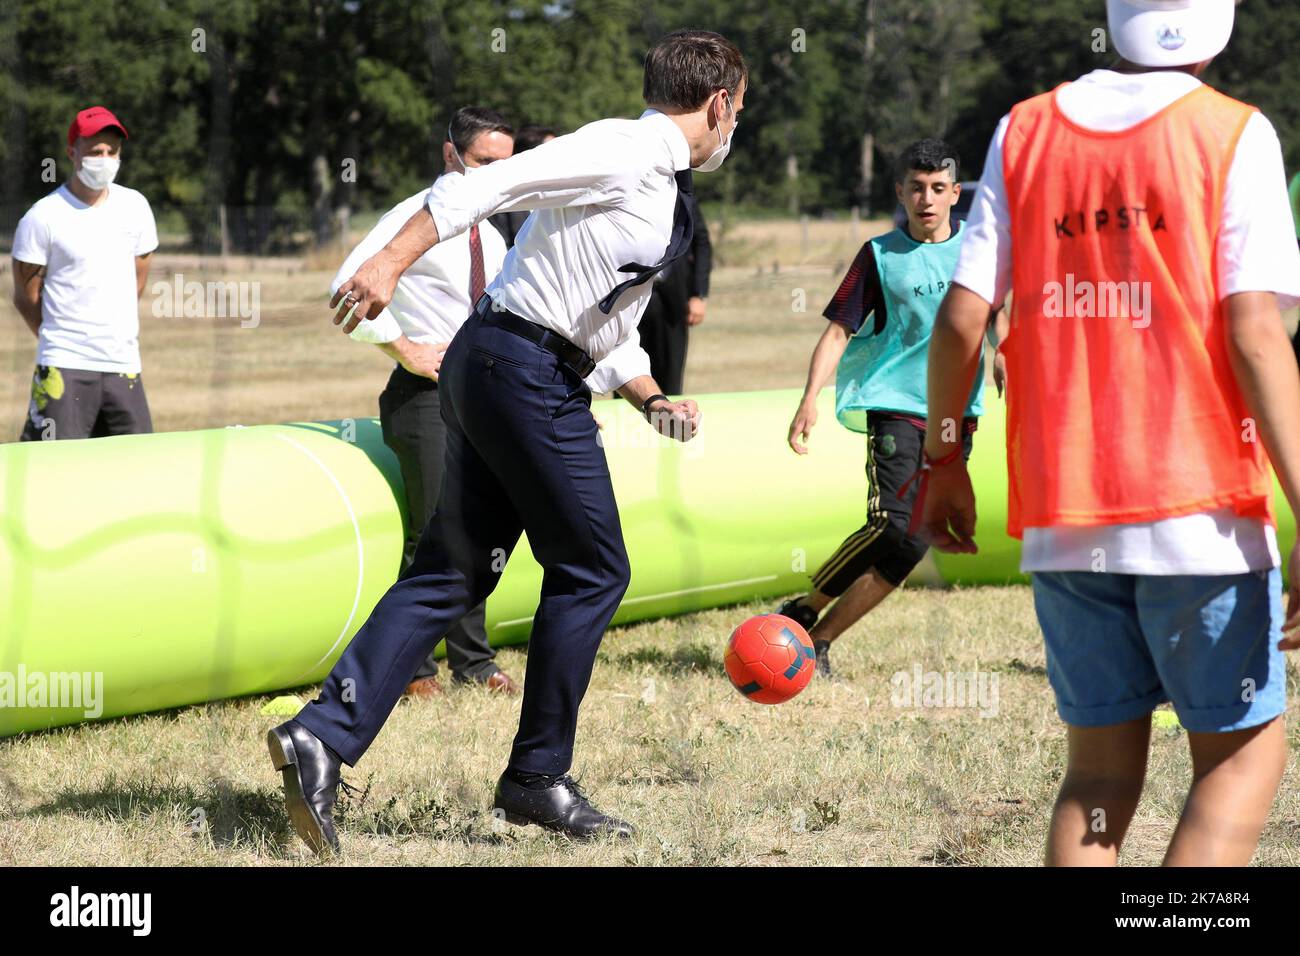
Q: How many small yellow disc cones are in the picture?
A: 2